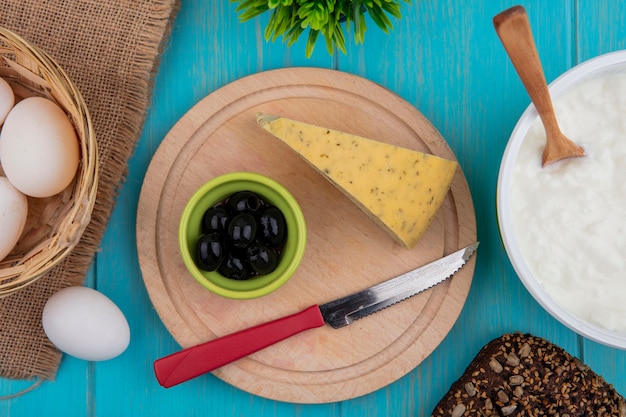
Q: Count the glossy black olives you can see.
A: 7